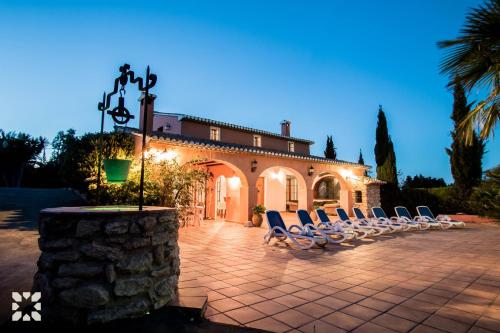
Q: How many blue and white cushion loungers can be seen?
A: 8